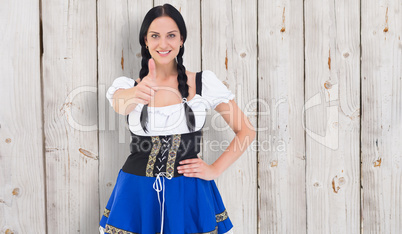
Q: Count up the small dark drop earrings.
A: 2